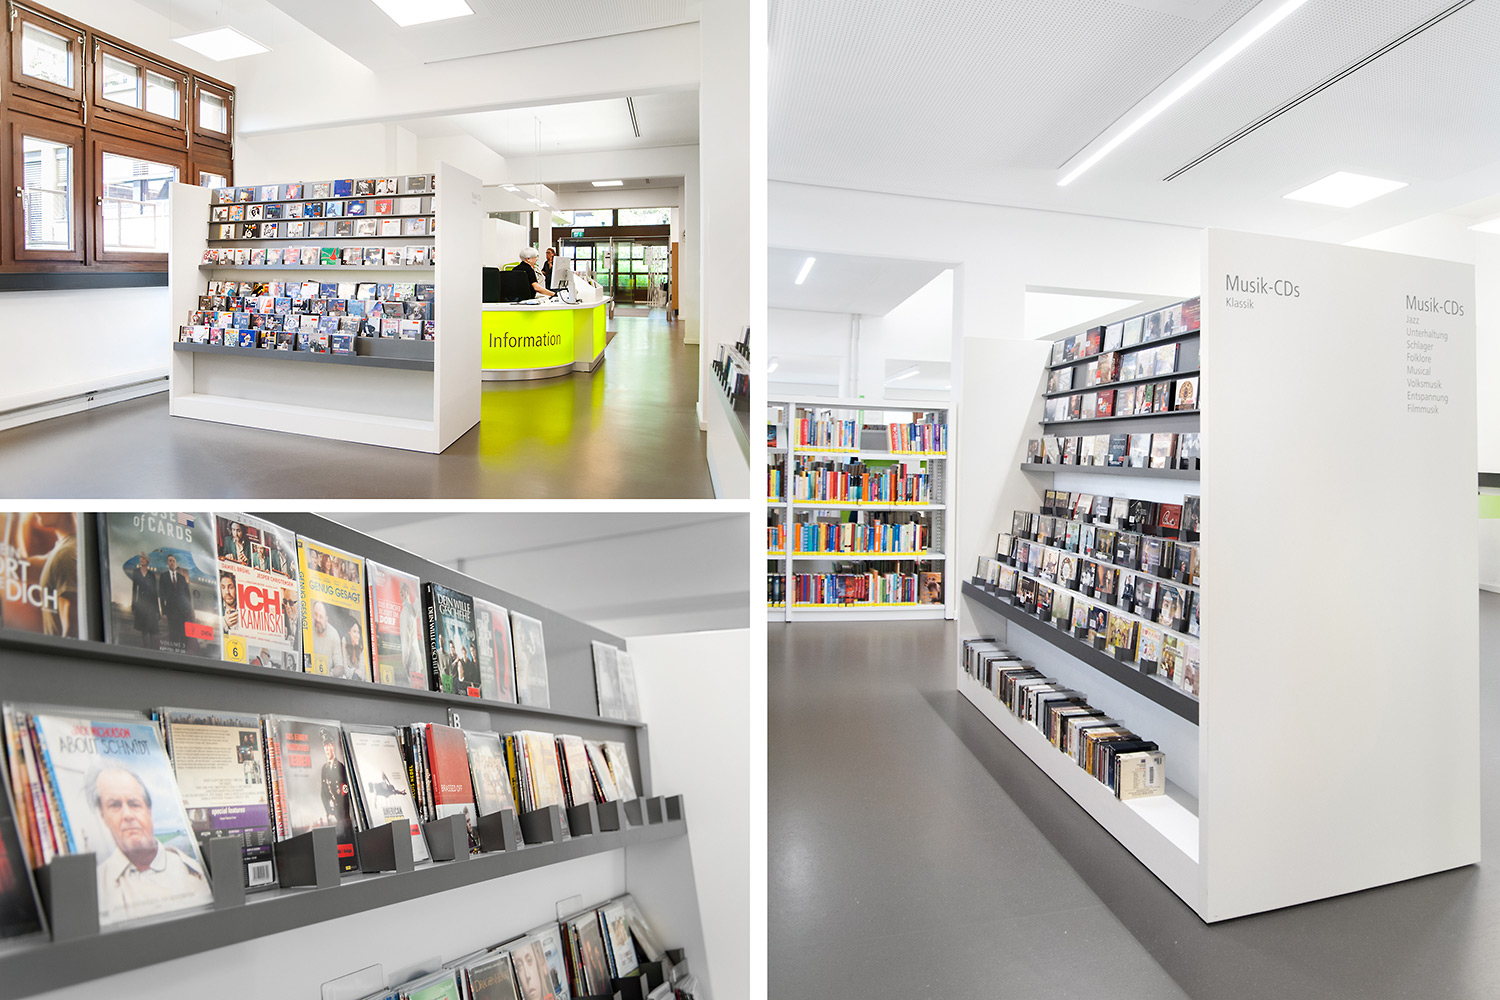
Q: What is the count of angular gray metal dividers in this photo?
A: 12